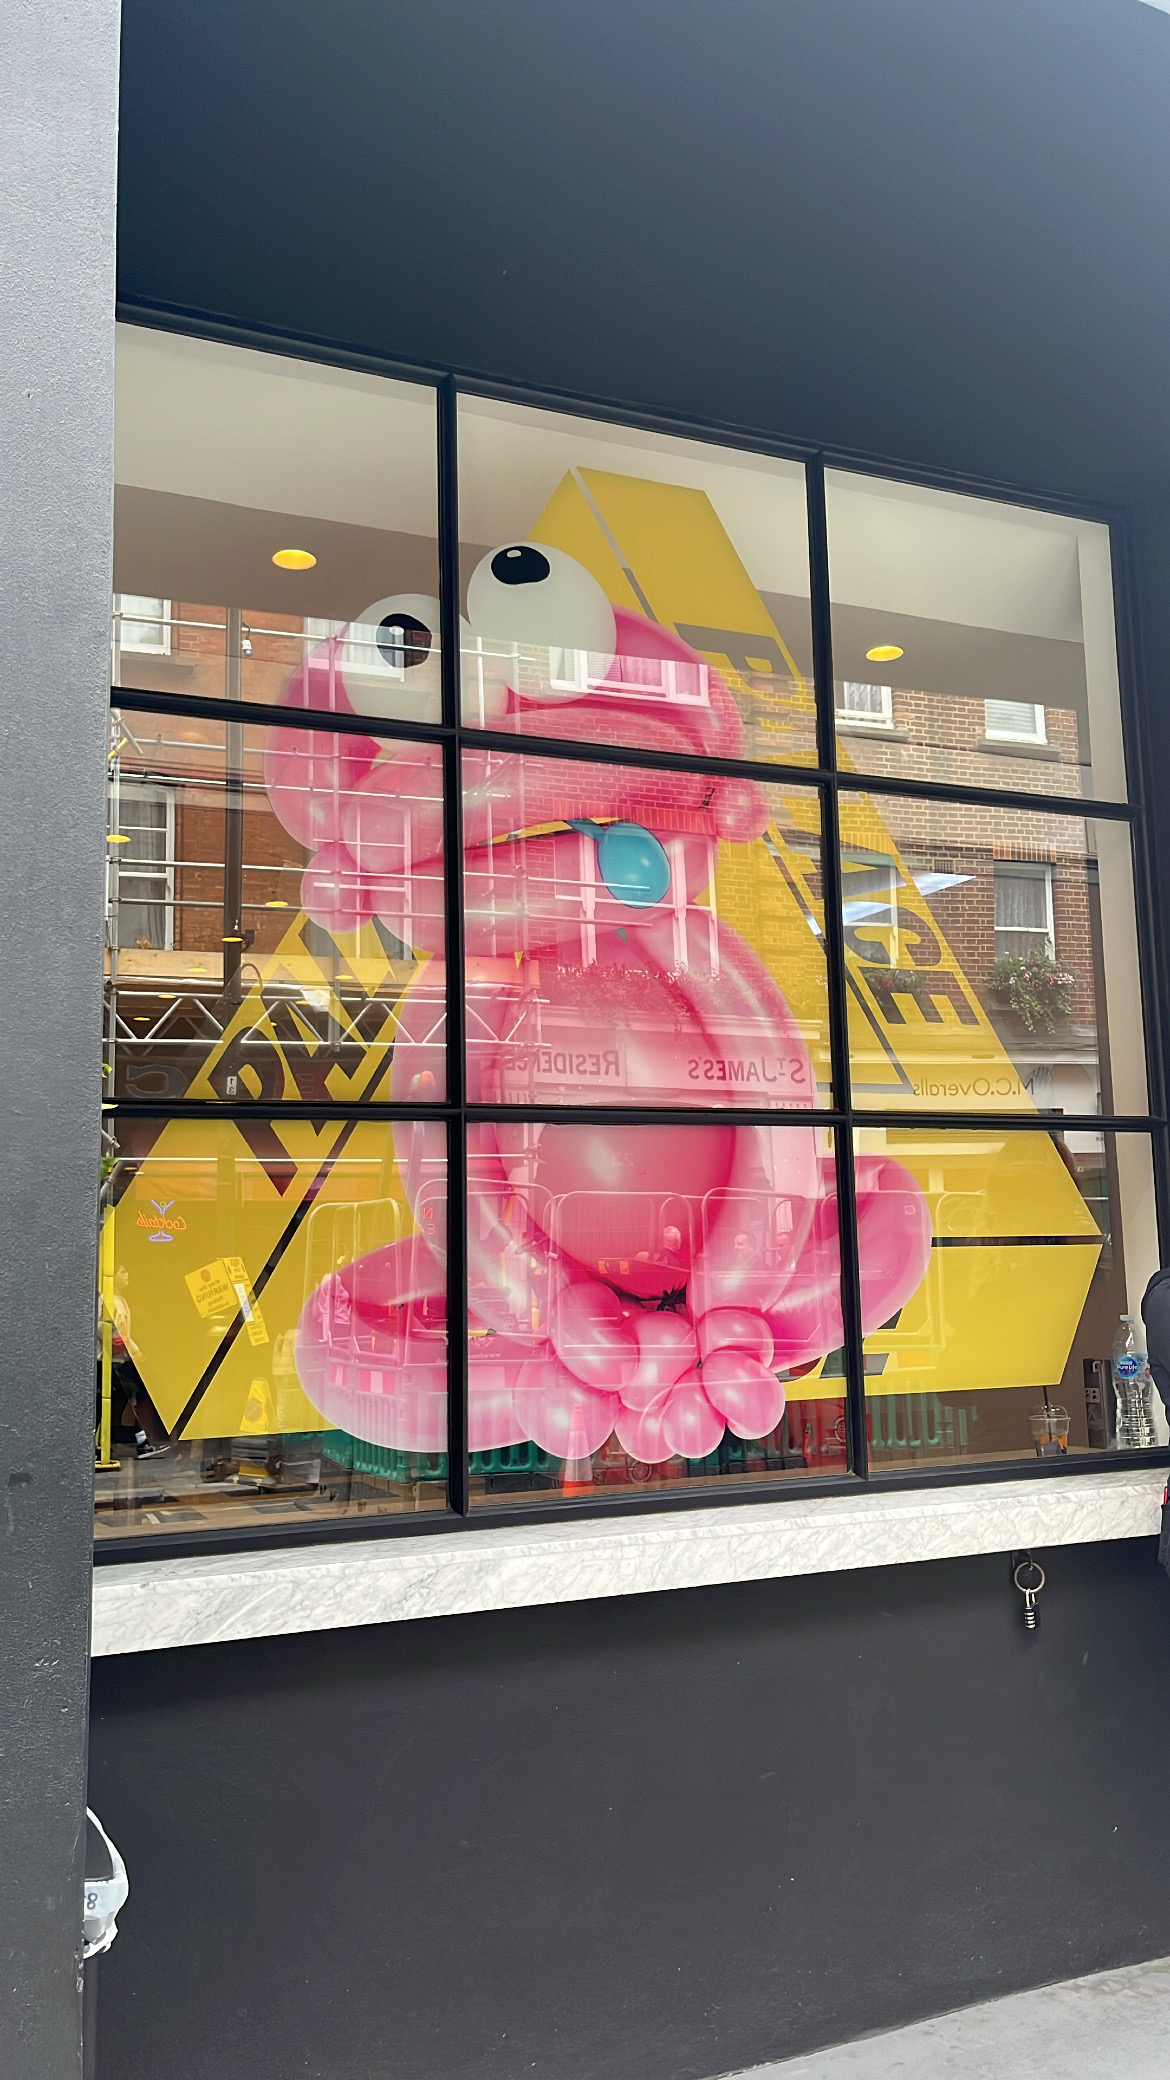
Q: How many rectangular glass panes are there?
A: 9